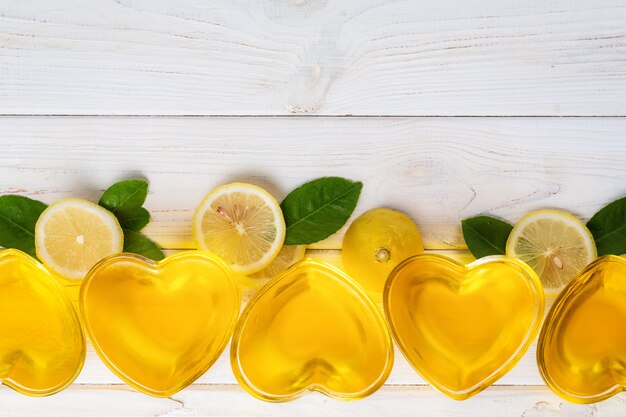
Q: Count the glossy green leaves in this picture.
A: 7